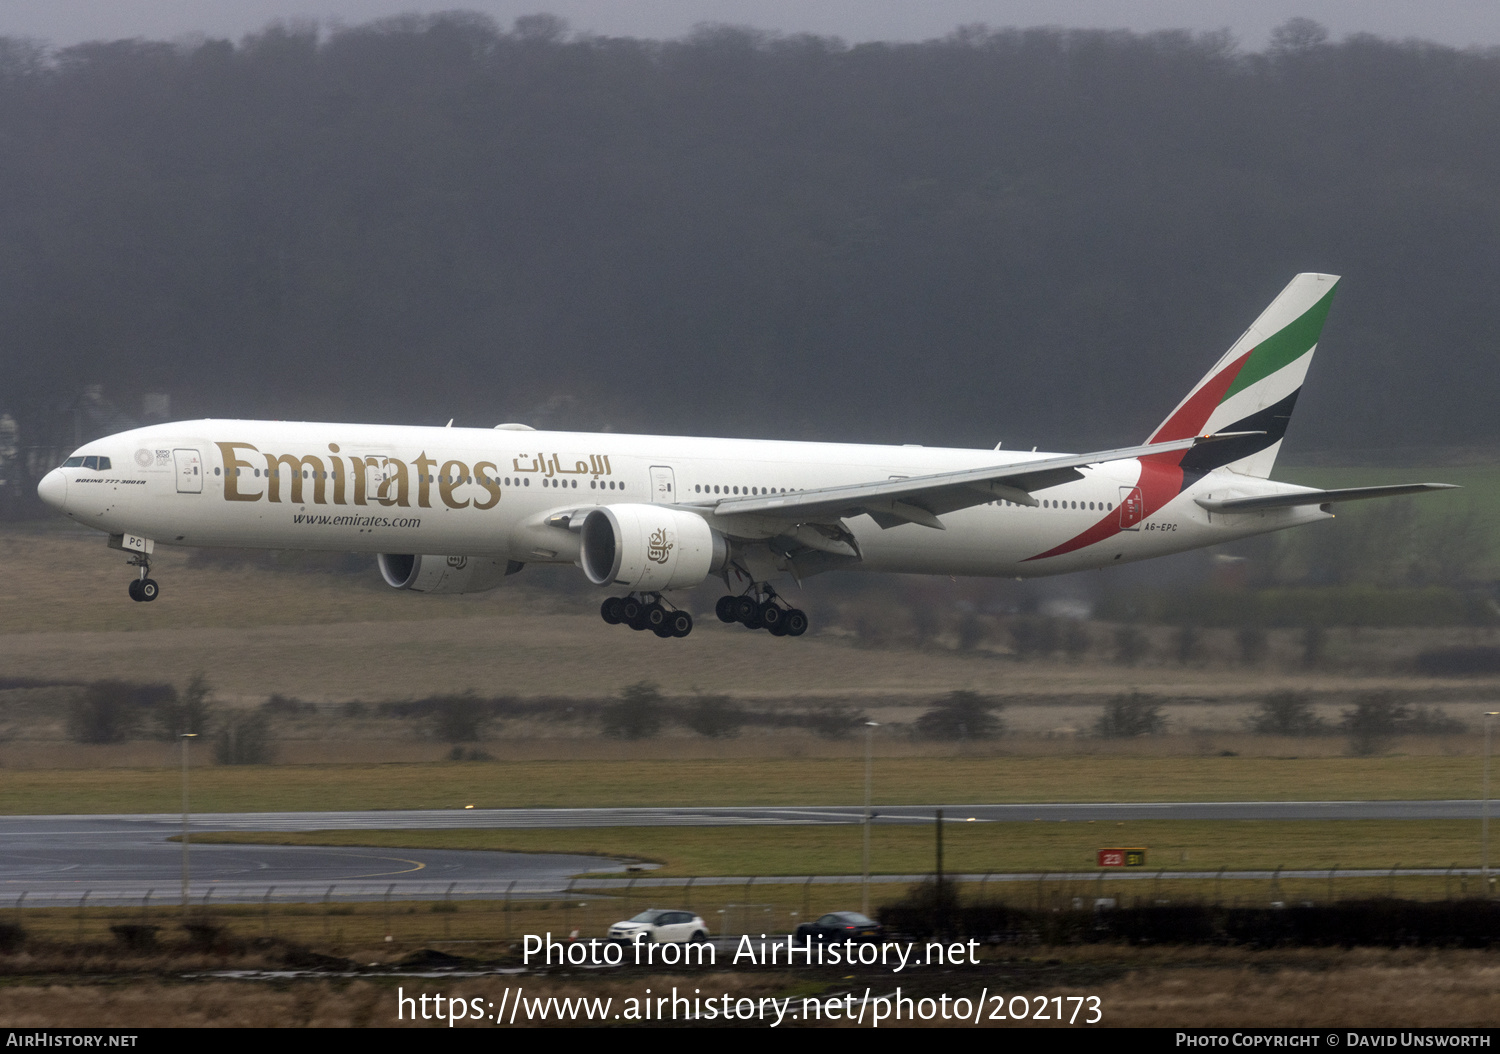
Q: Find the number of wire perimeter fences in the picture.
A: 1